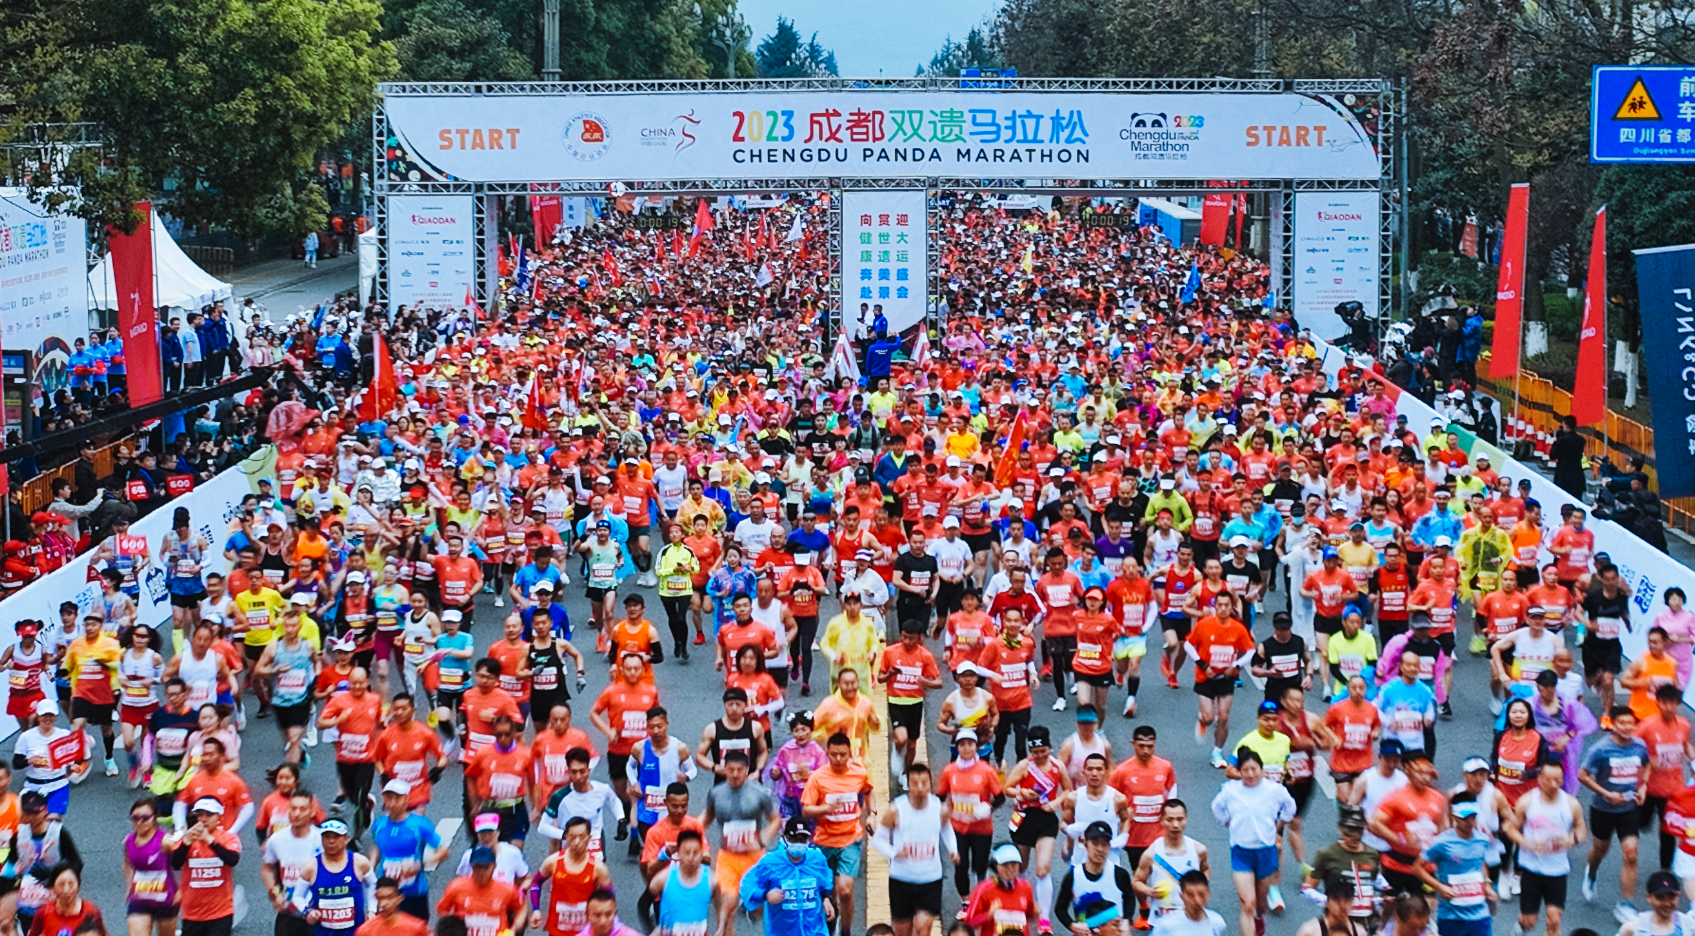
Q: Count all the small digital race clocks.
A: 2